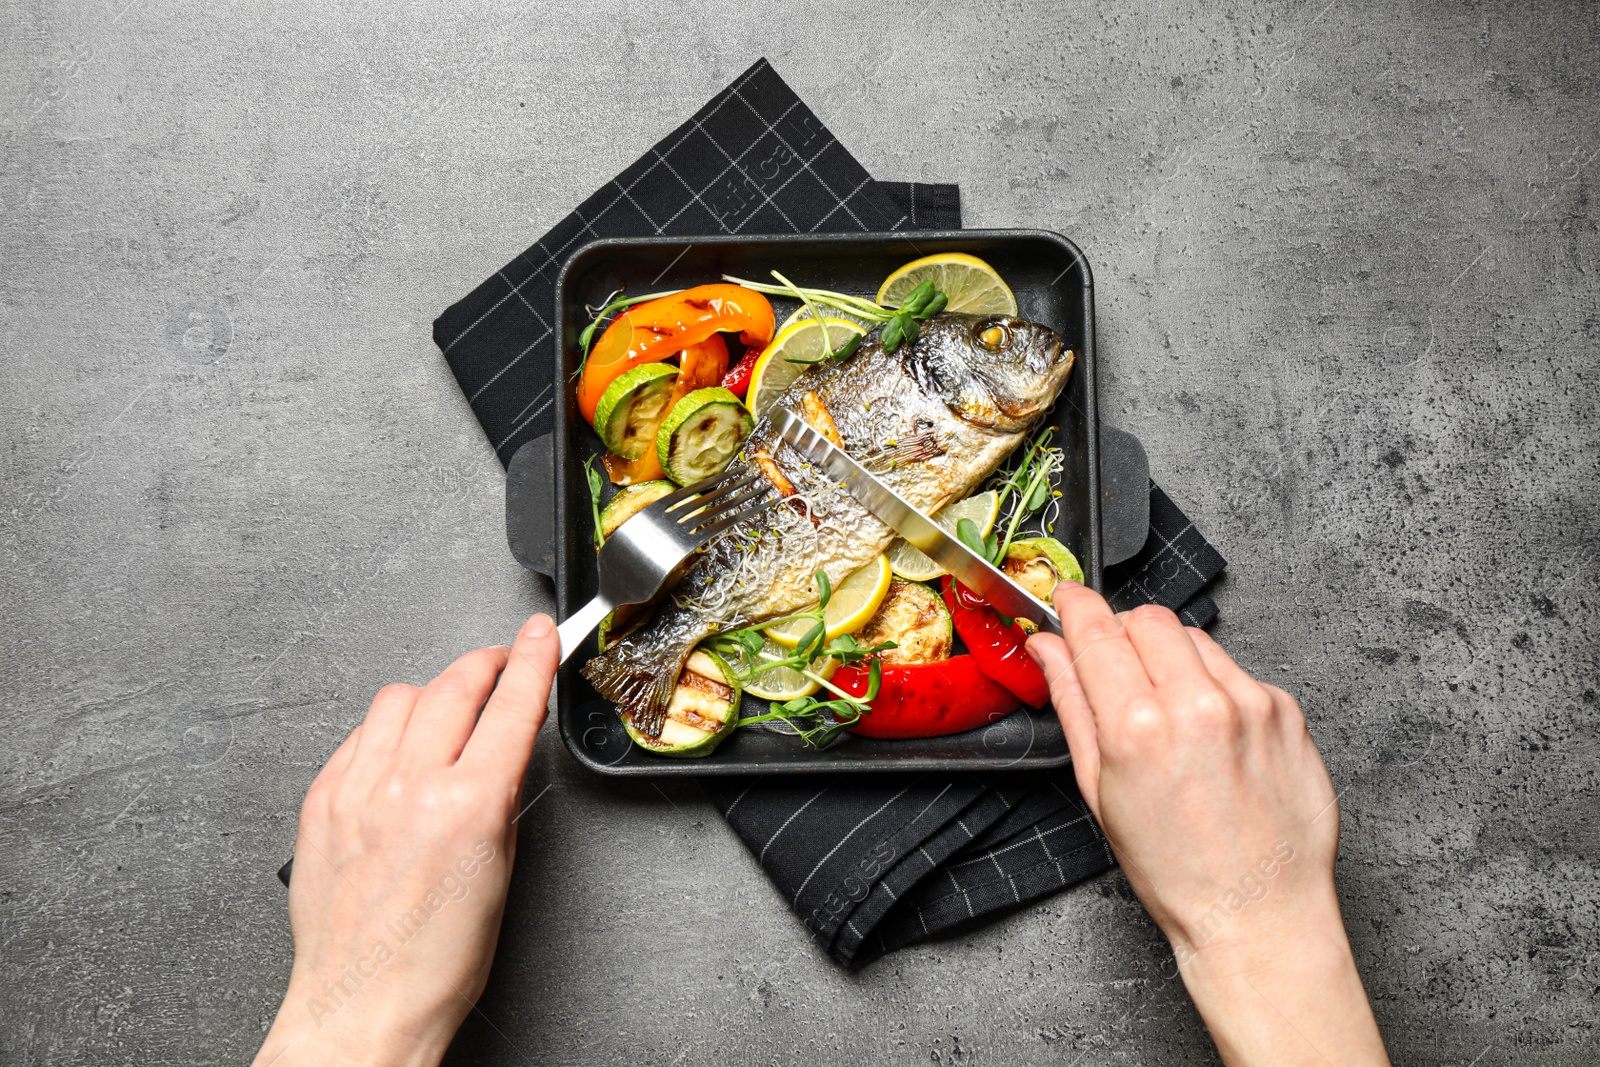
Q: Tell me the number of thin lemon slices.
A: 6